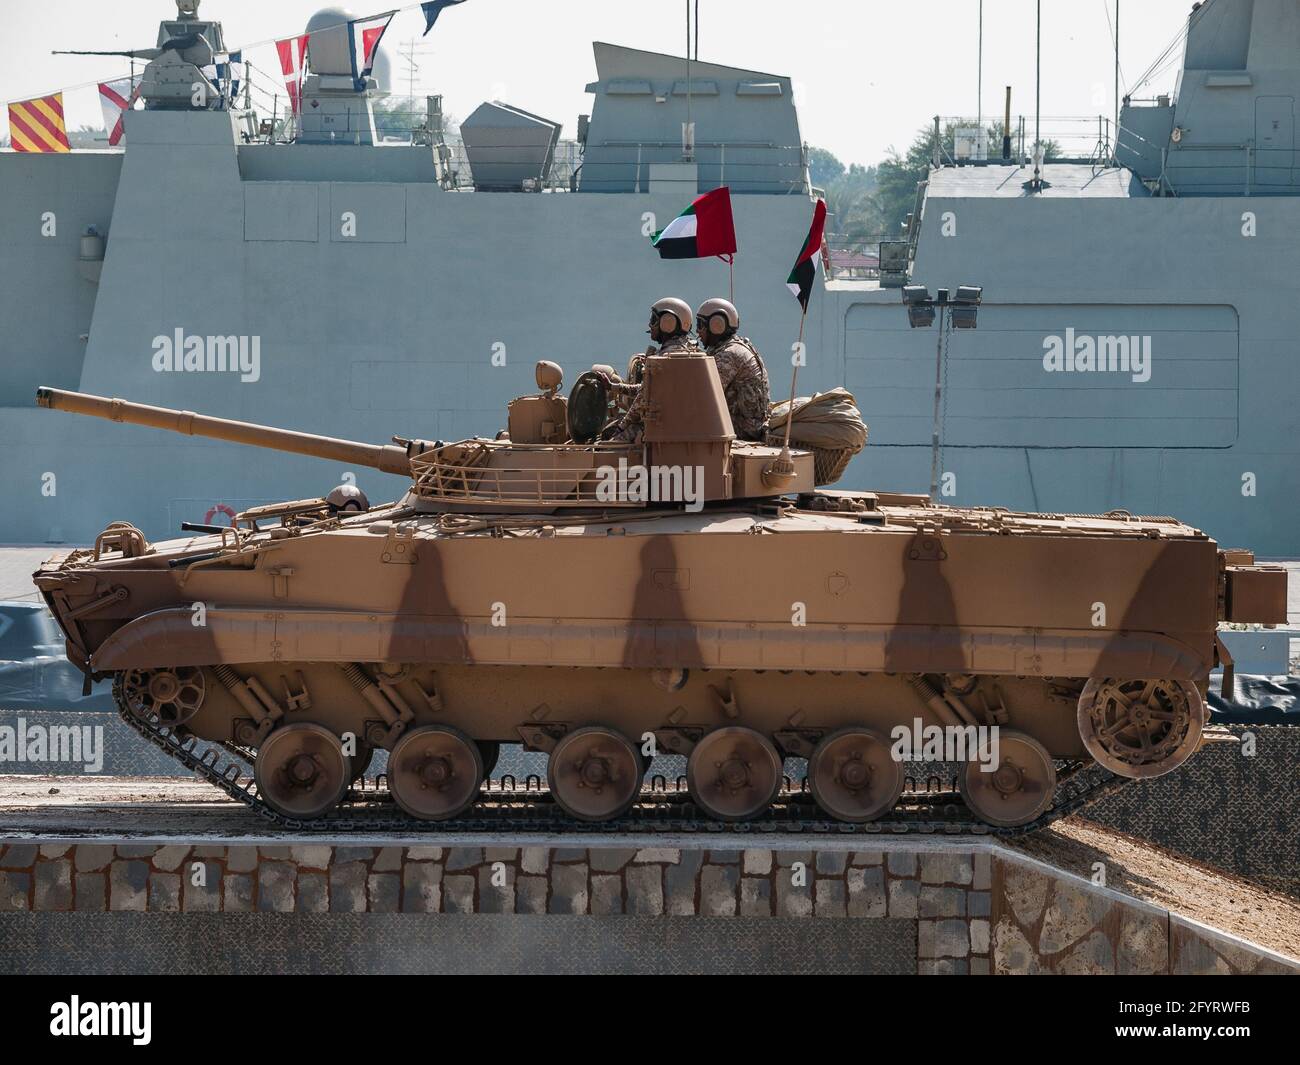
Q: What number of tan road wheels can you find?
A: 6